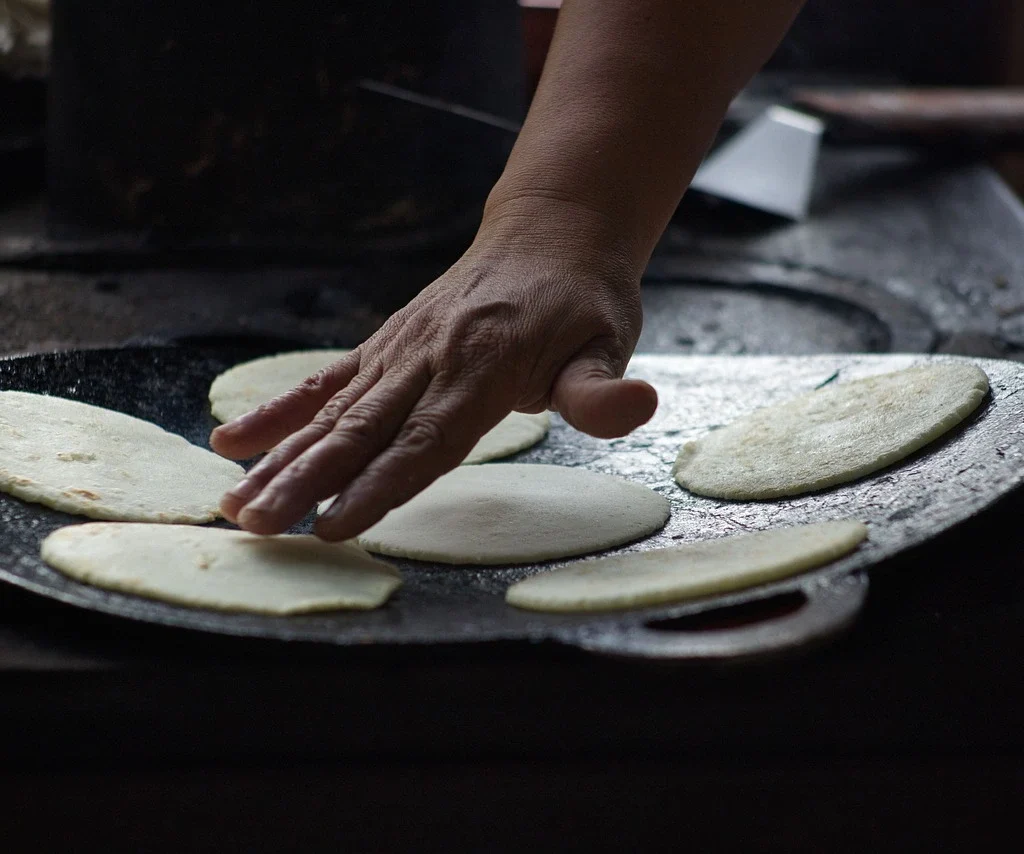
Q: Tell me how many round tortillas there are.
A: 6